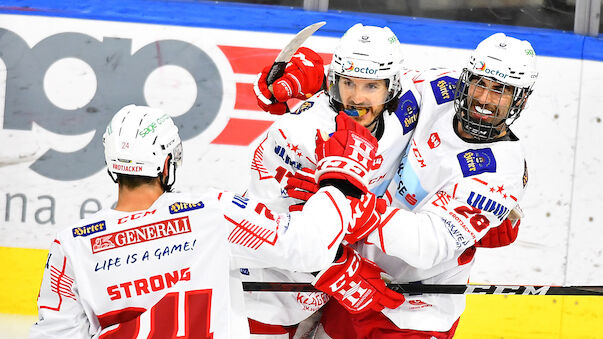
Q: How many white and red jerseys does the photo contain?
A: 3